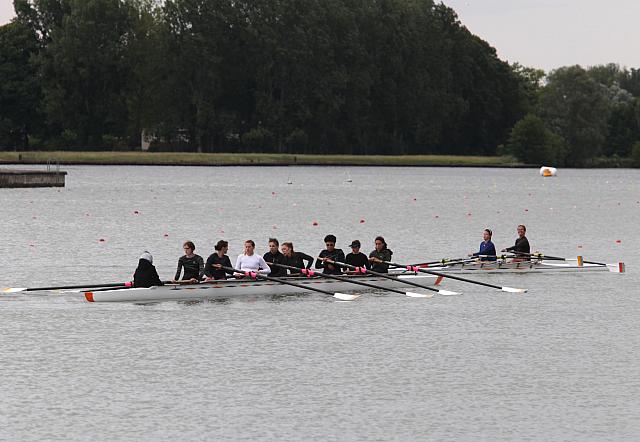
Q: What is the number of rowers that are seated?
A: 11